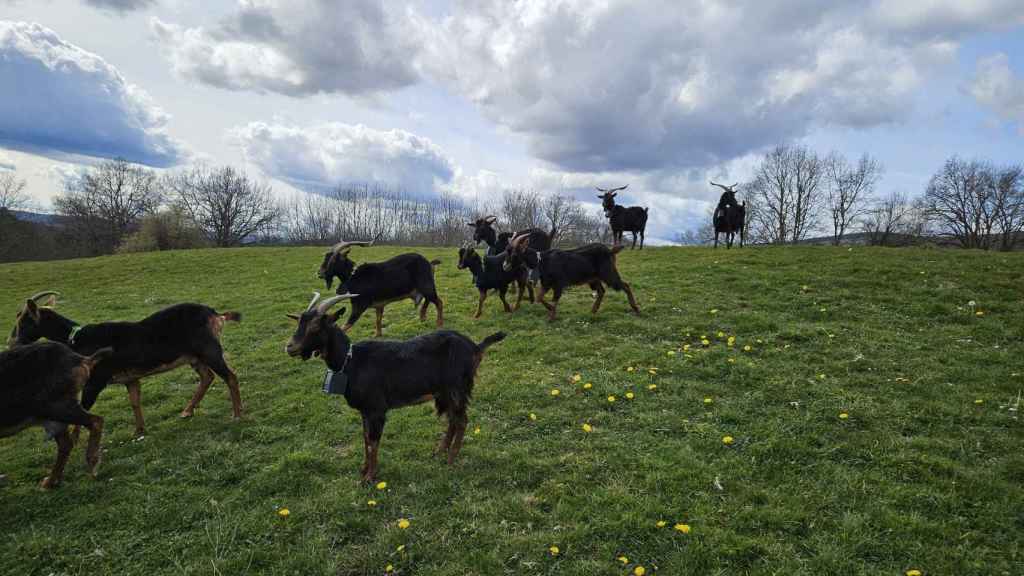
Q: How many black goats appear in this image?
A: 9